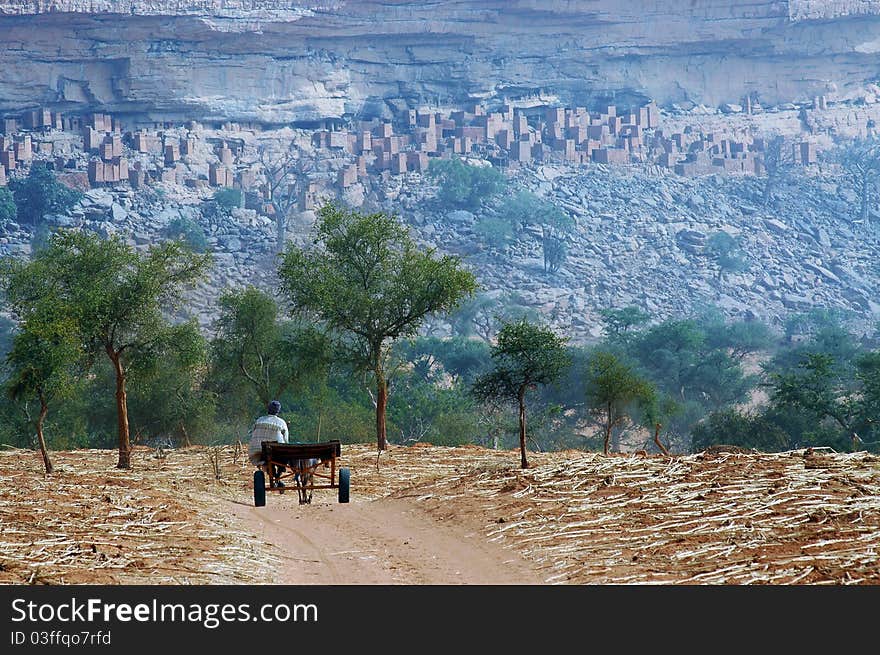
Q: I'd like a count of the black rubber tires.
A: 2